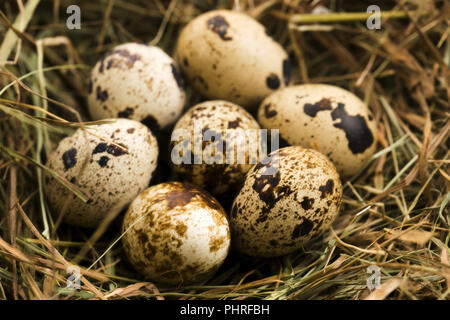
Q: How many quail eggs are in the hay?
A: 7